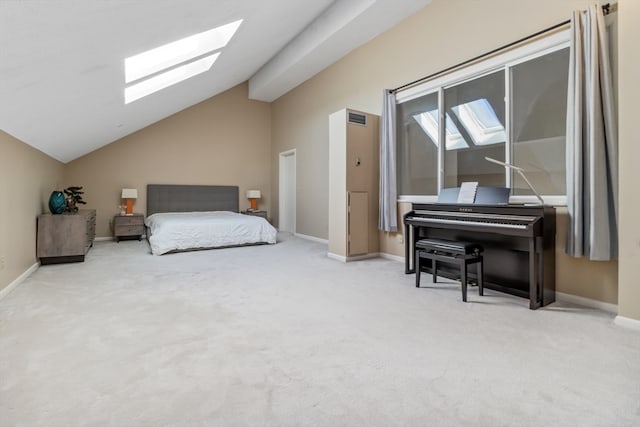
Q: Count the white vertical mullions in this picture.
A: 2